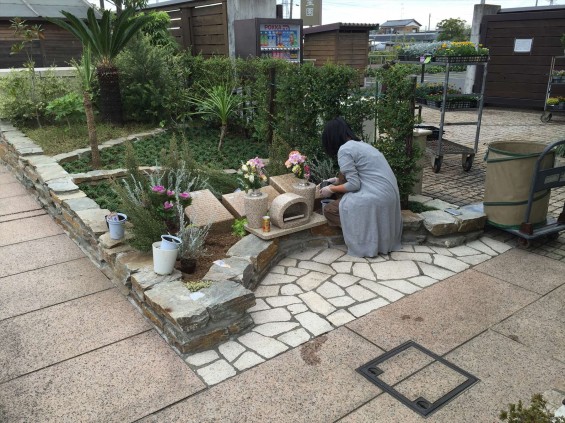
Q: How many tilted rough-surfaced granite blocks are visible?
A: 3